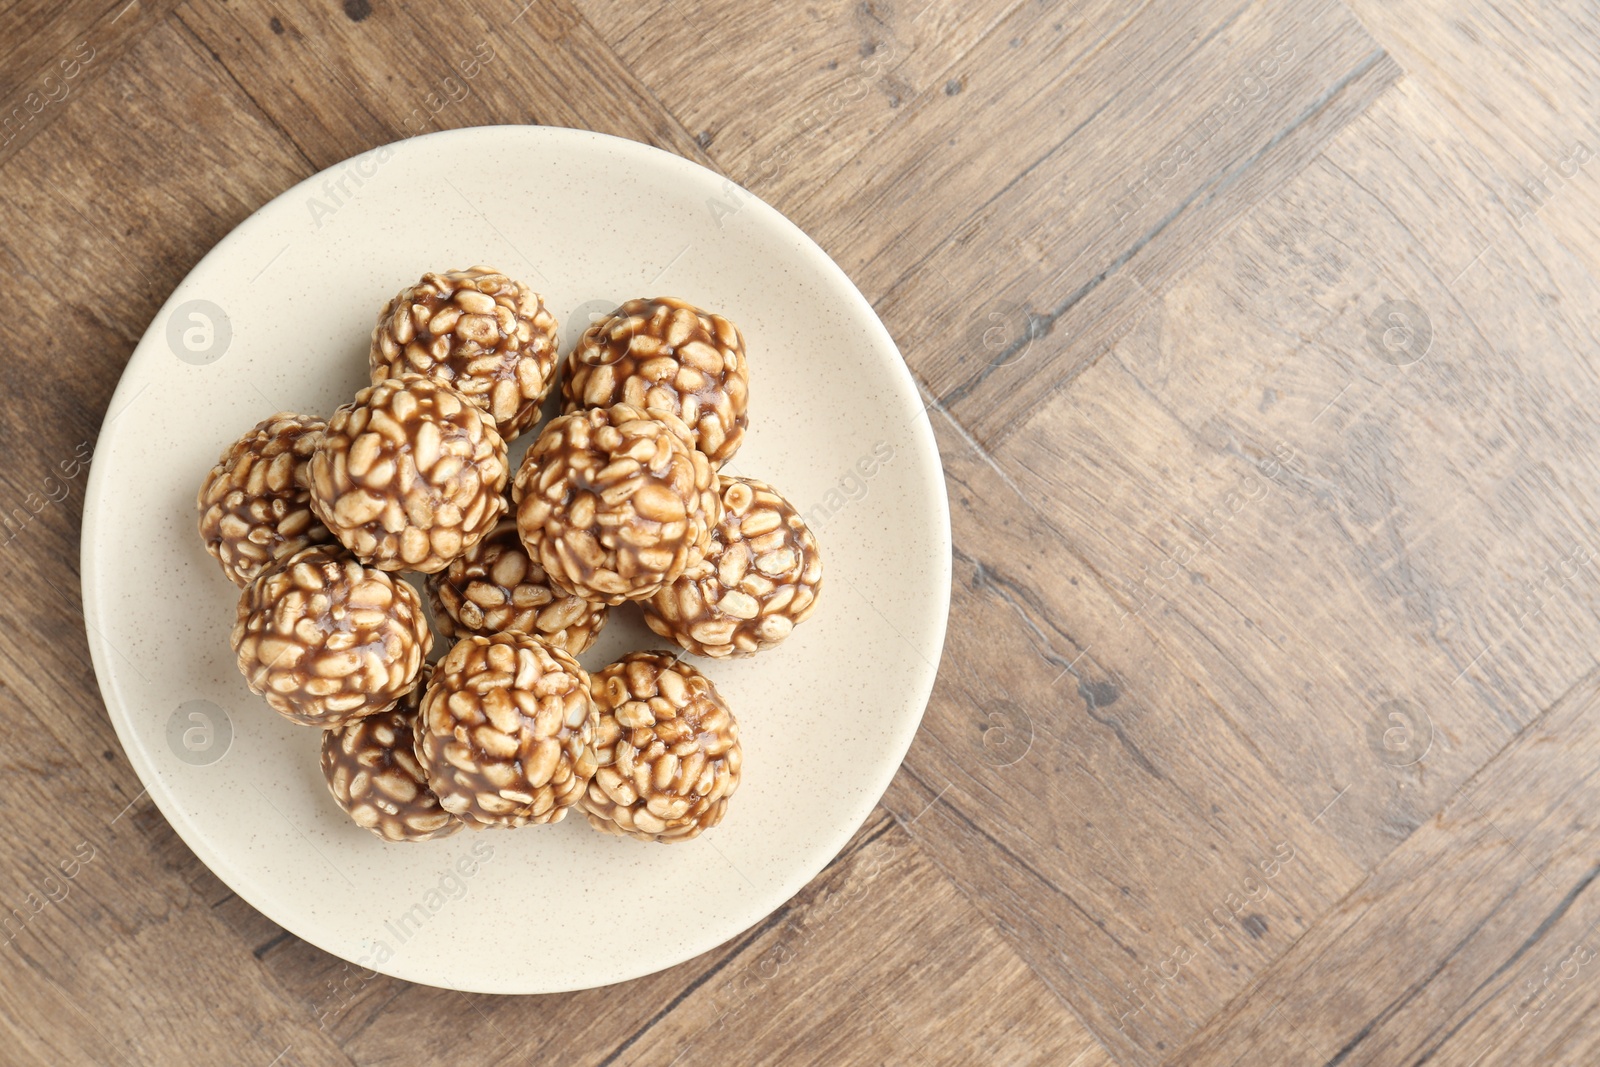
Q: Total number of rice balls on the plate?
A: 11